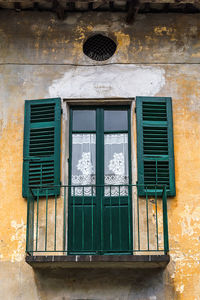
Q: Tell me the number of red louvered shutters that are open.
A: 0